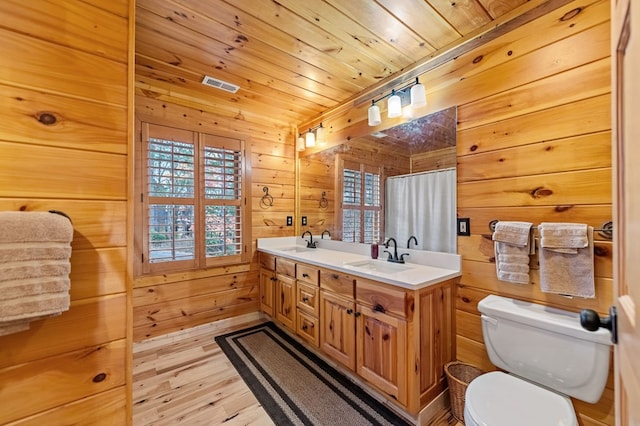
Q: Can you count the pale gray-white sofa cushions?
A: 0